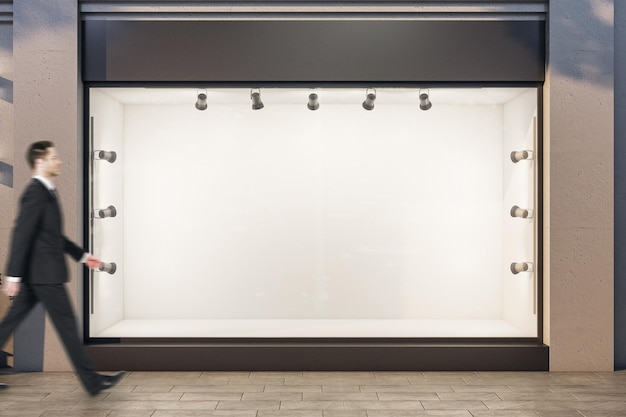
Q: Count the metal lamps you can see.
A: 11